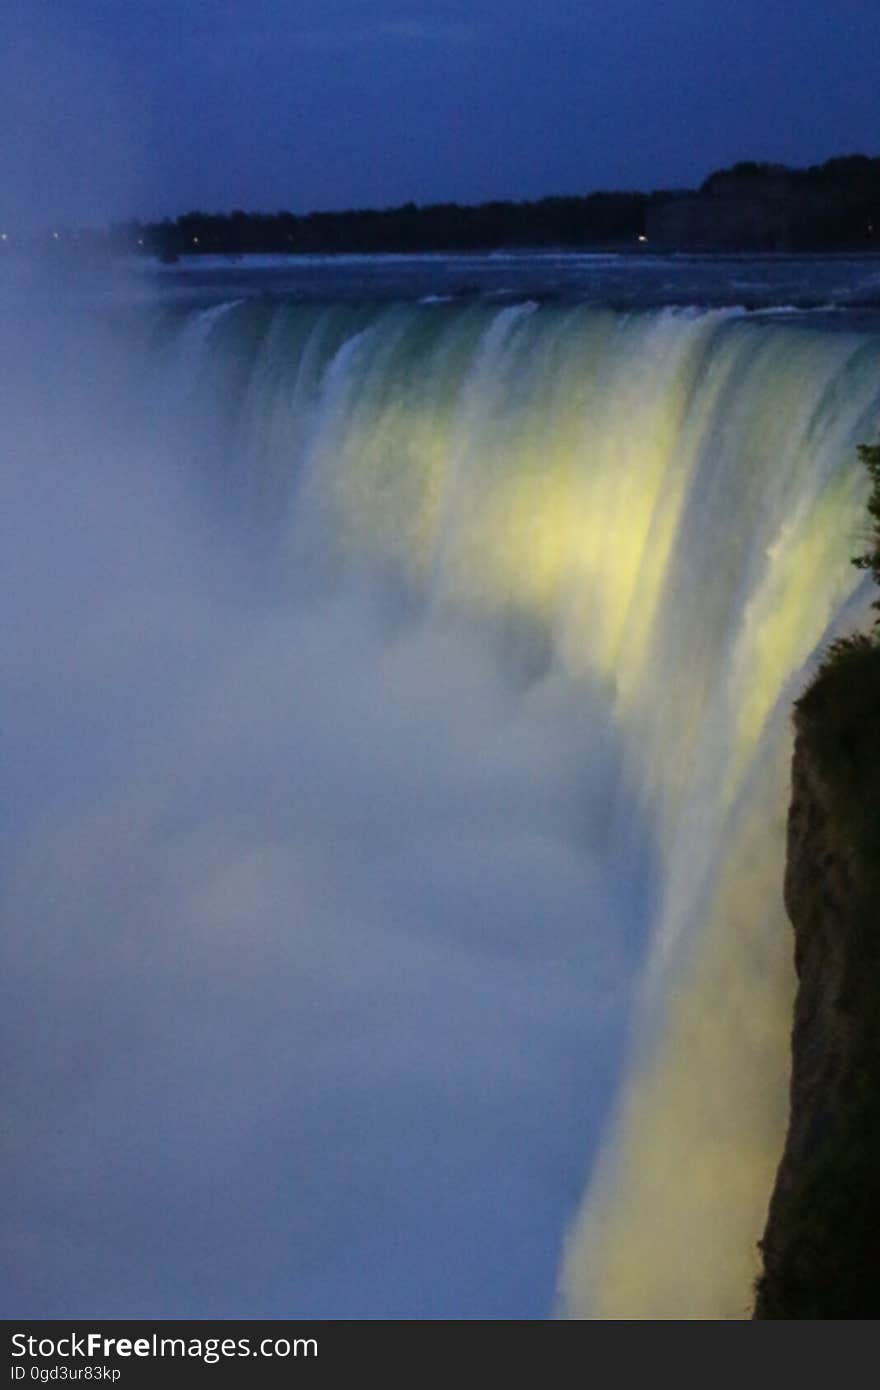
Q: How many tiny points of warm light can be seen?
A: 5